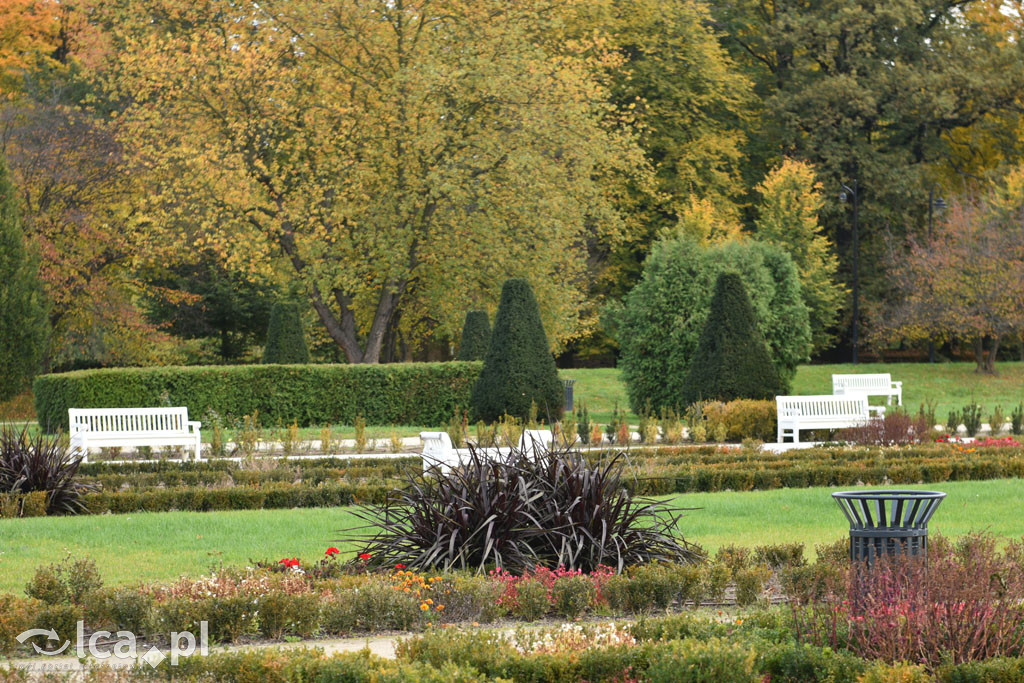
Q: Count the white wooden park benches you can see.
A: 5